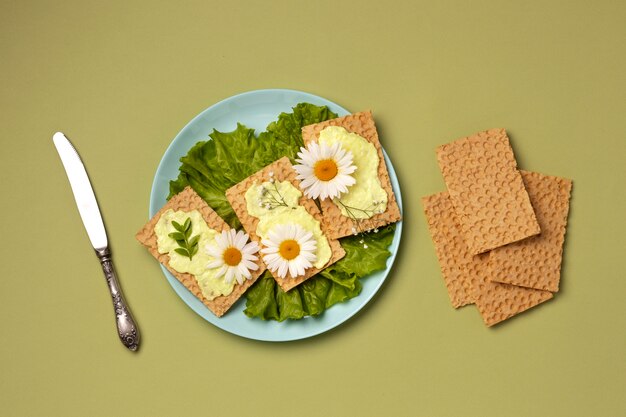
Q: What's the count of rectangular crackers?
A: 7